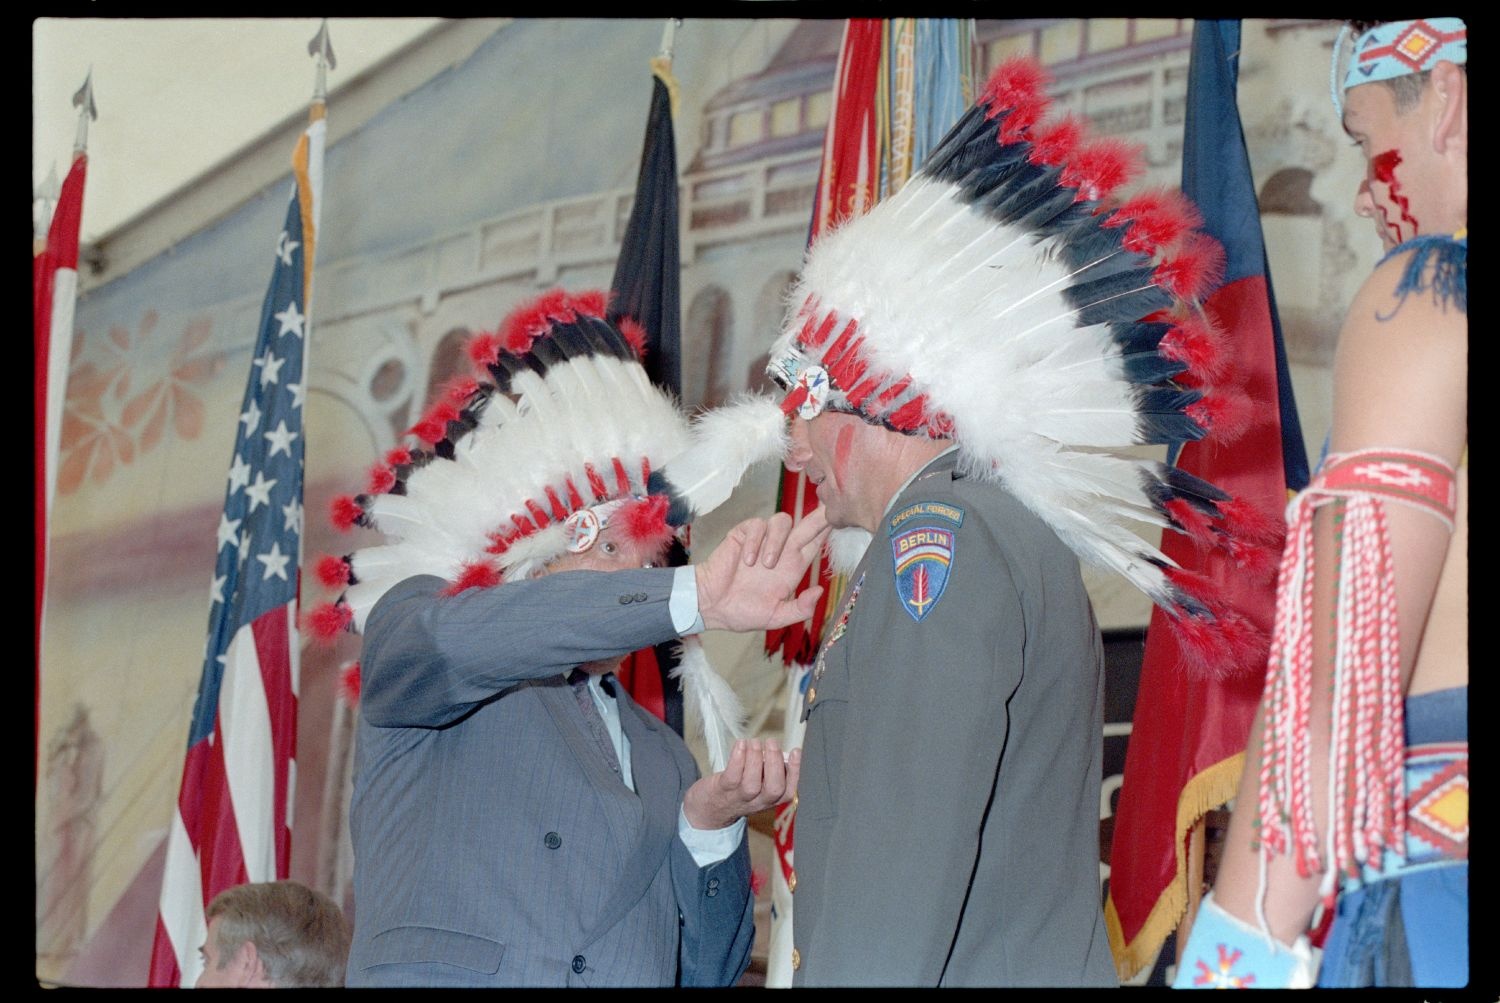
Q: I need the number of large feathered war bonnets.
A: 2